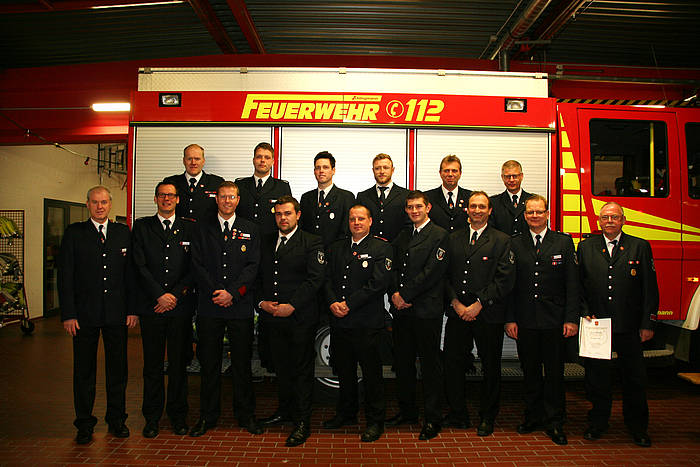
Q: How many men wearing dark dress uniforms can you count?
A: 15